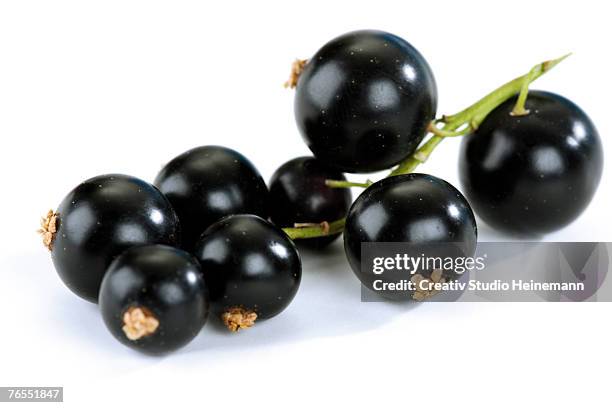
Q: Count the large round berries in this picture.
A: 8